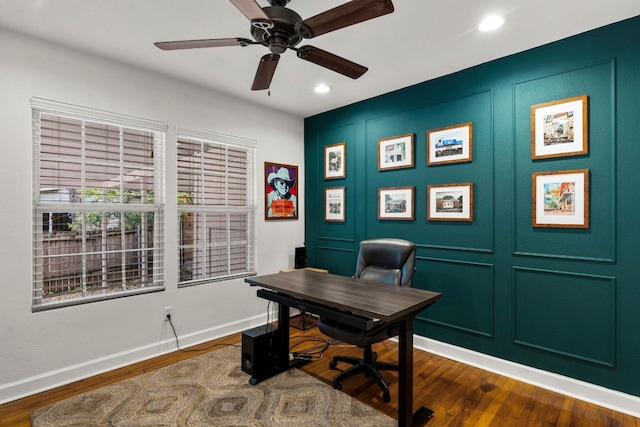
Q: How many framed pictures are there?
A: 9